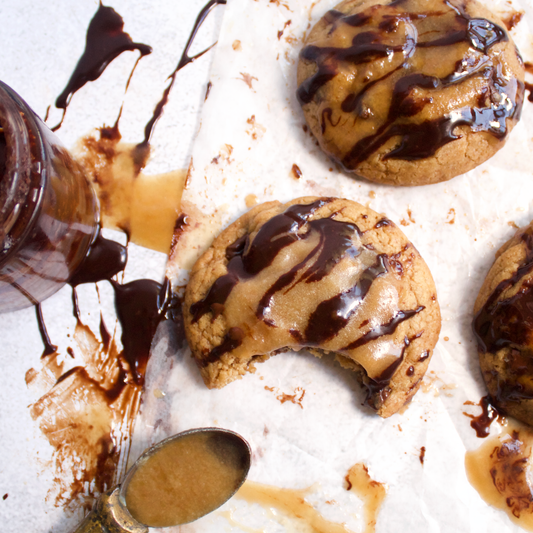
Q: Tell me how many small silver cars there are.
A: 0